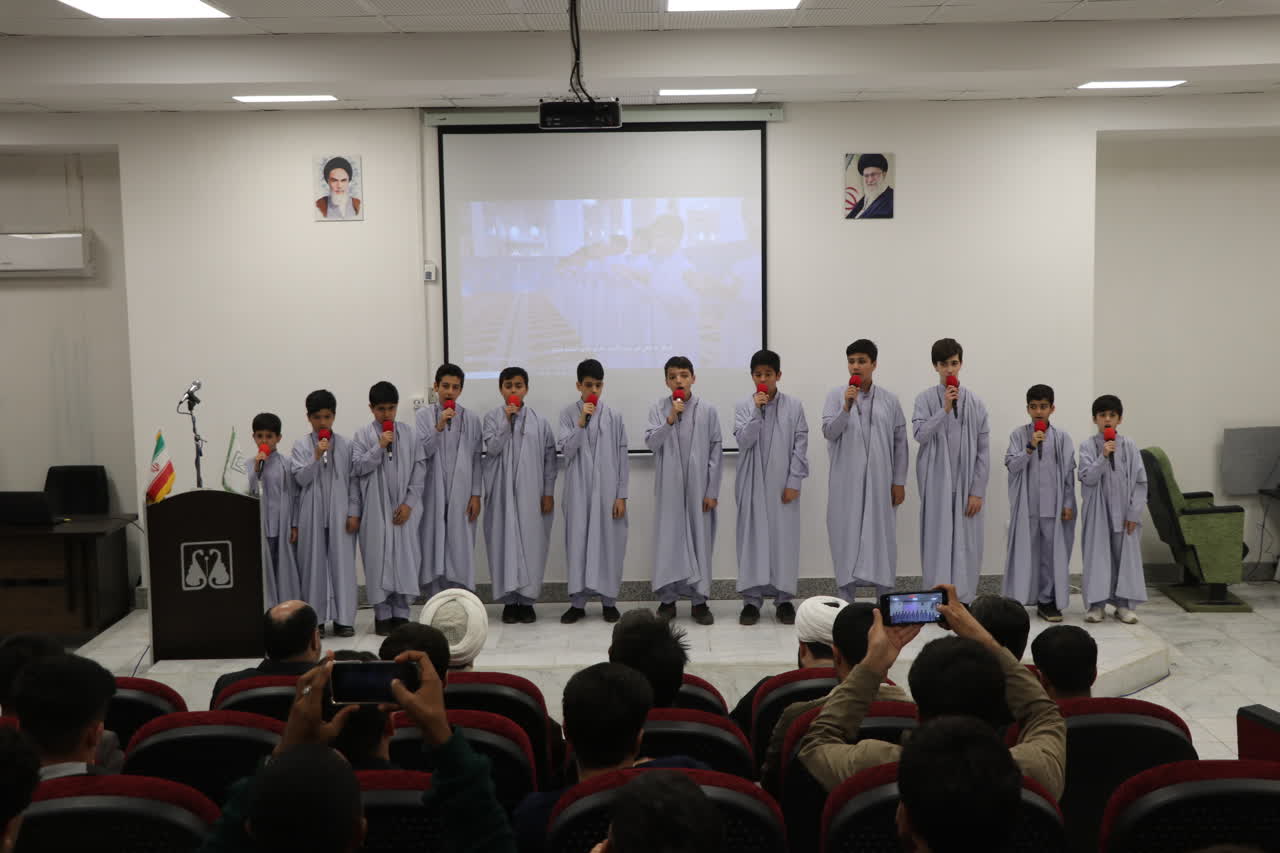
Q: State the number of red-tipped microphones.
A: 12